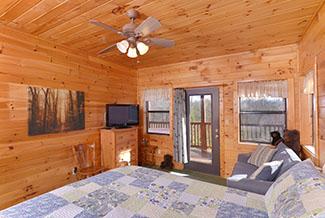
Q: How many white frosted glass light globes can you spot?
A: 3